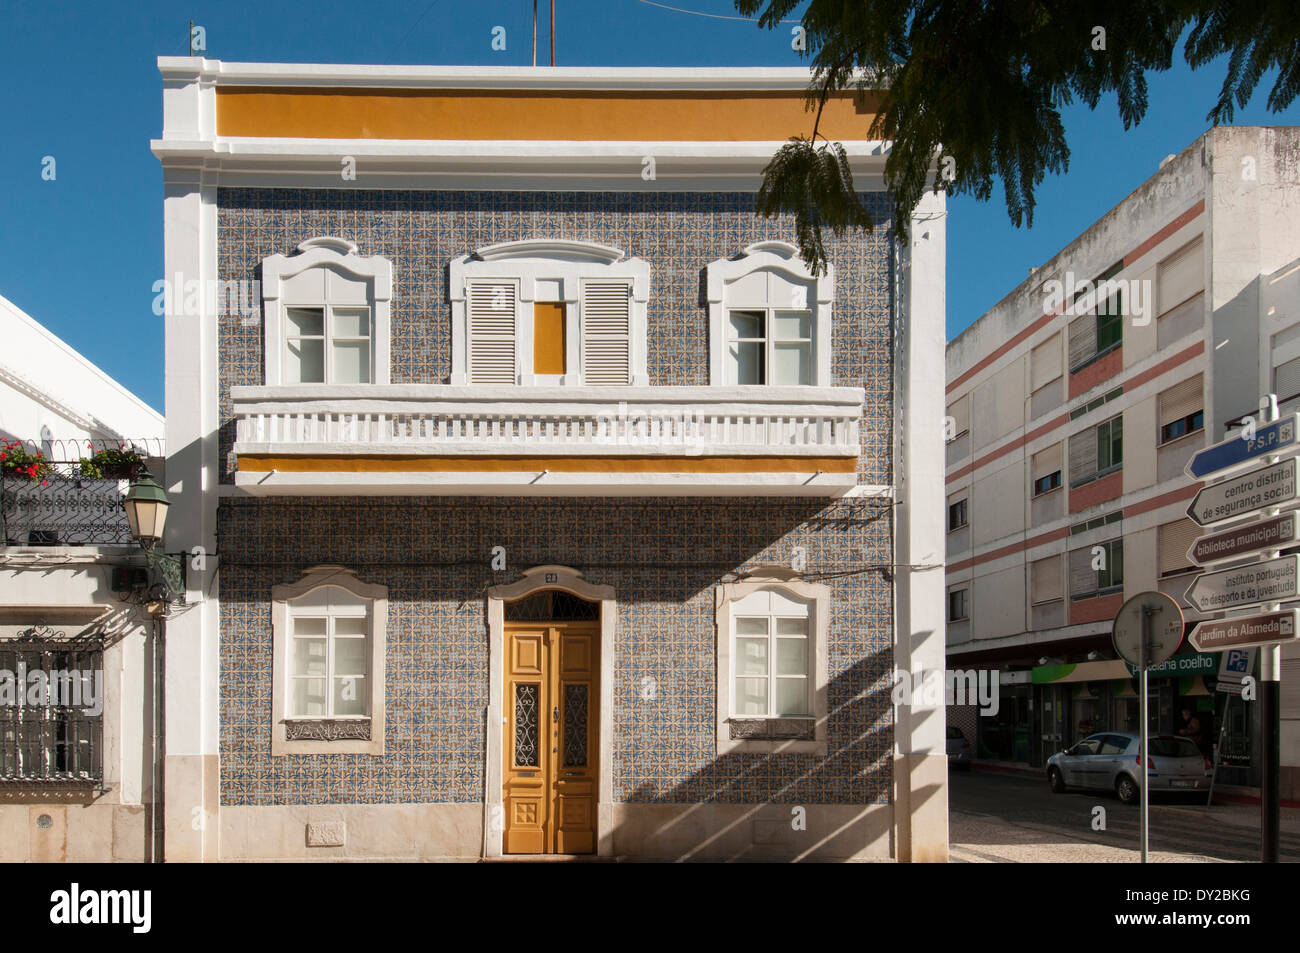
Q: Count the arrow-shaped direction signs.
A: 5